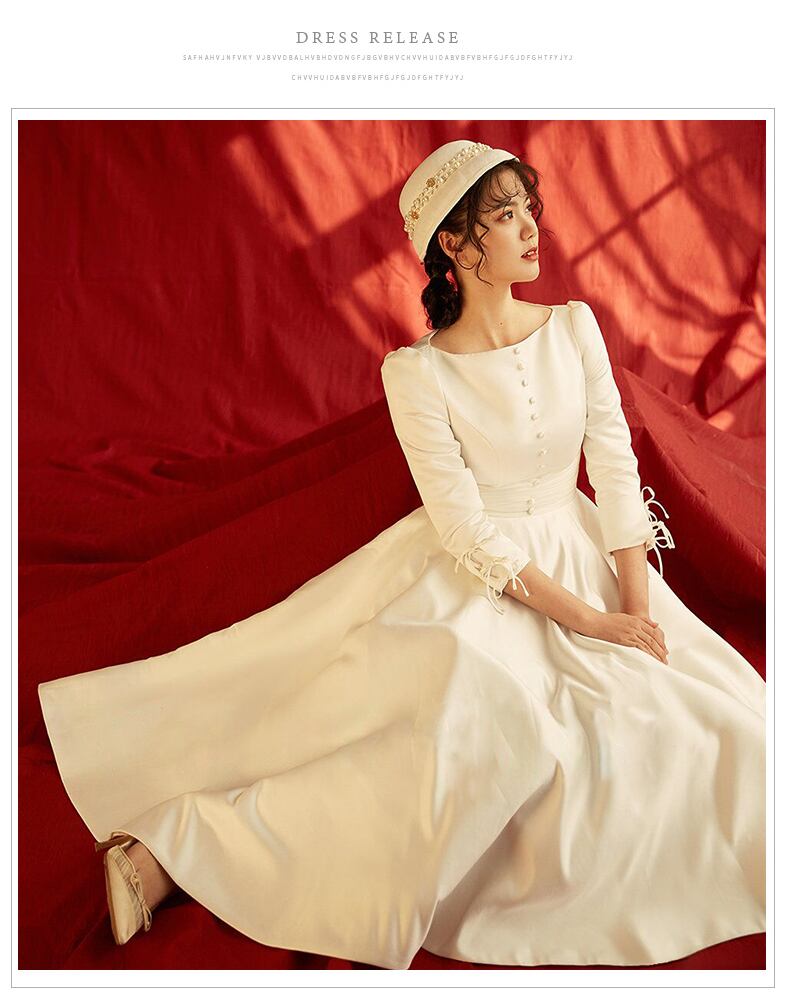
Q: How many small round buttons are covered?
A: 11